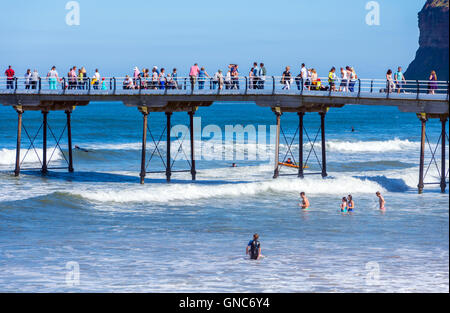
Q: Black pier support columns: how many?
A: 11